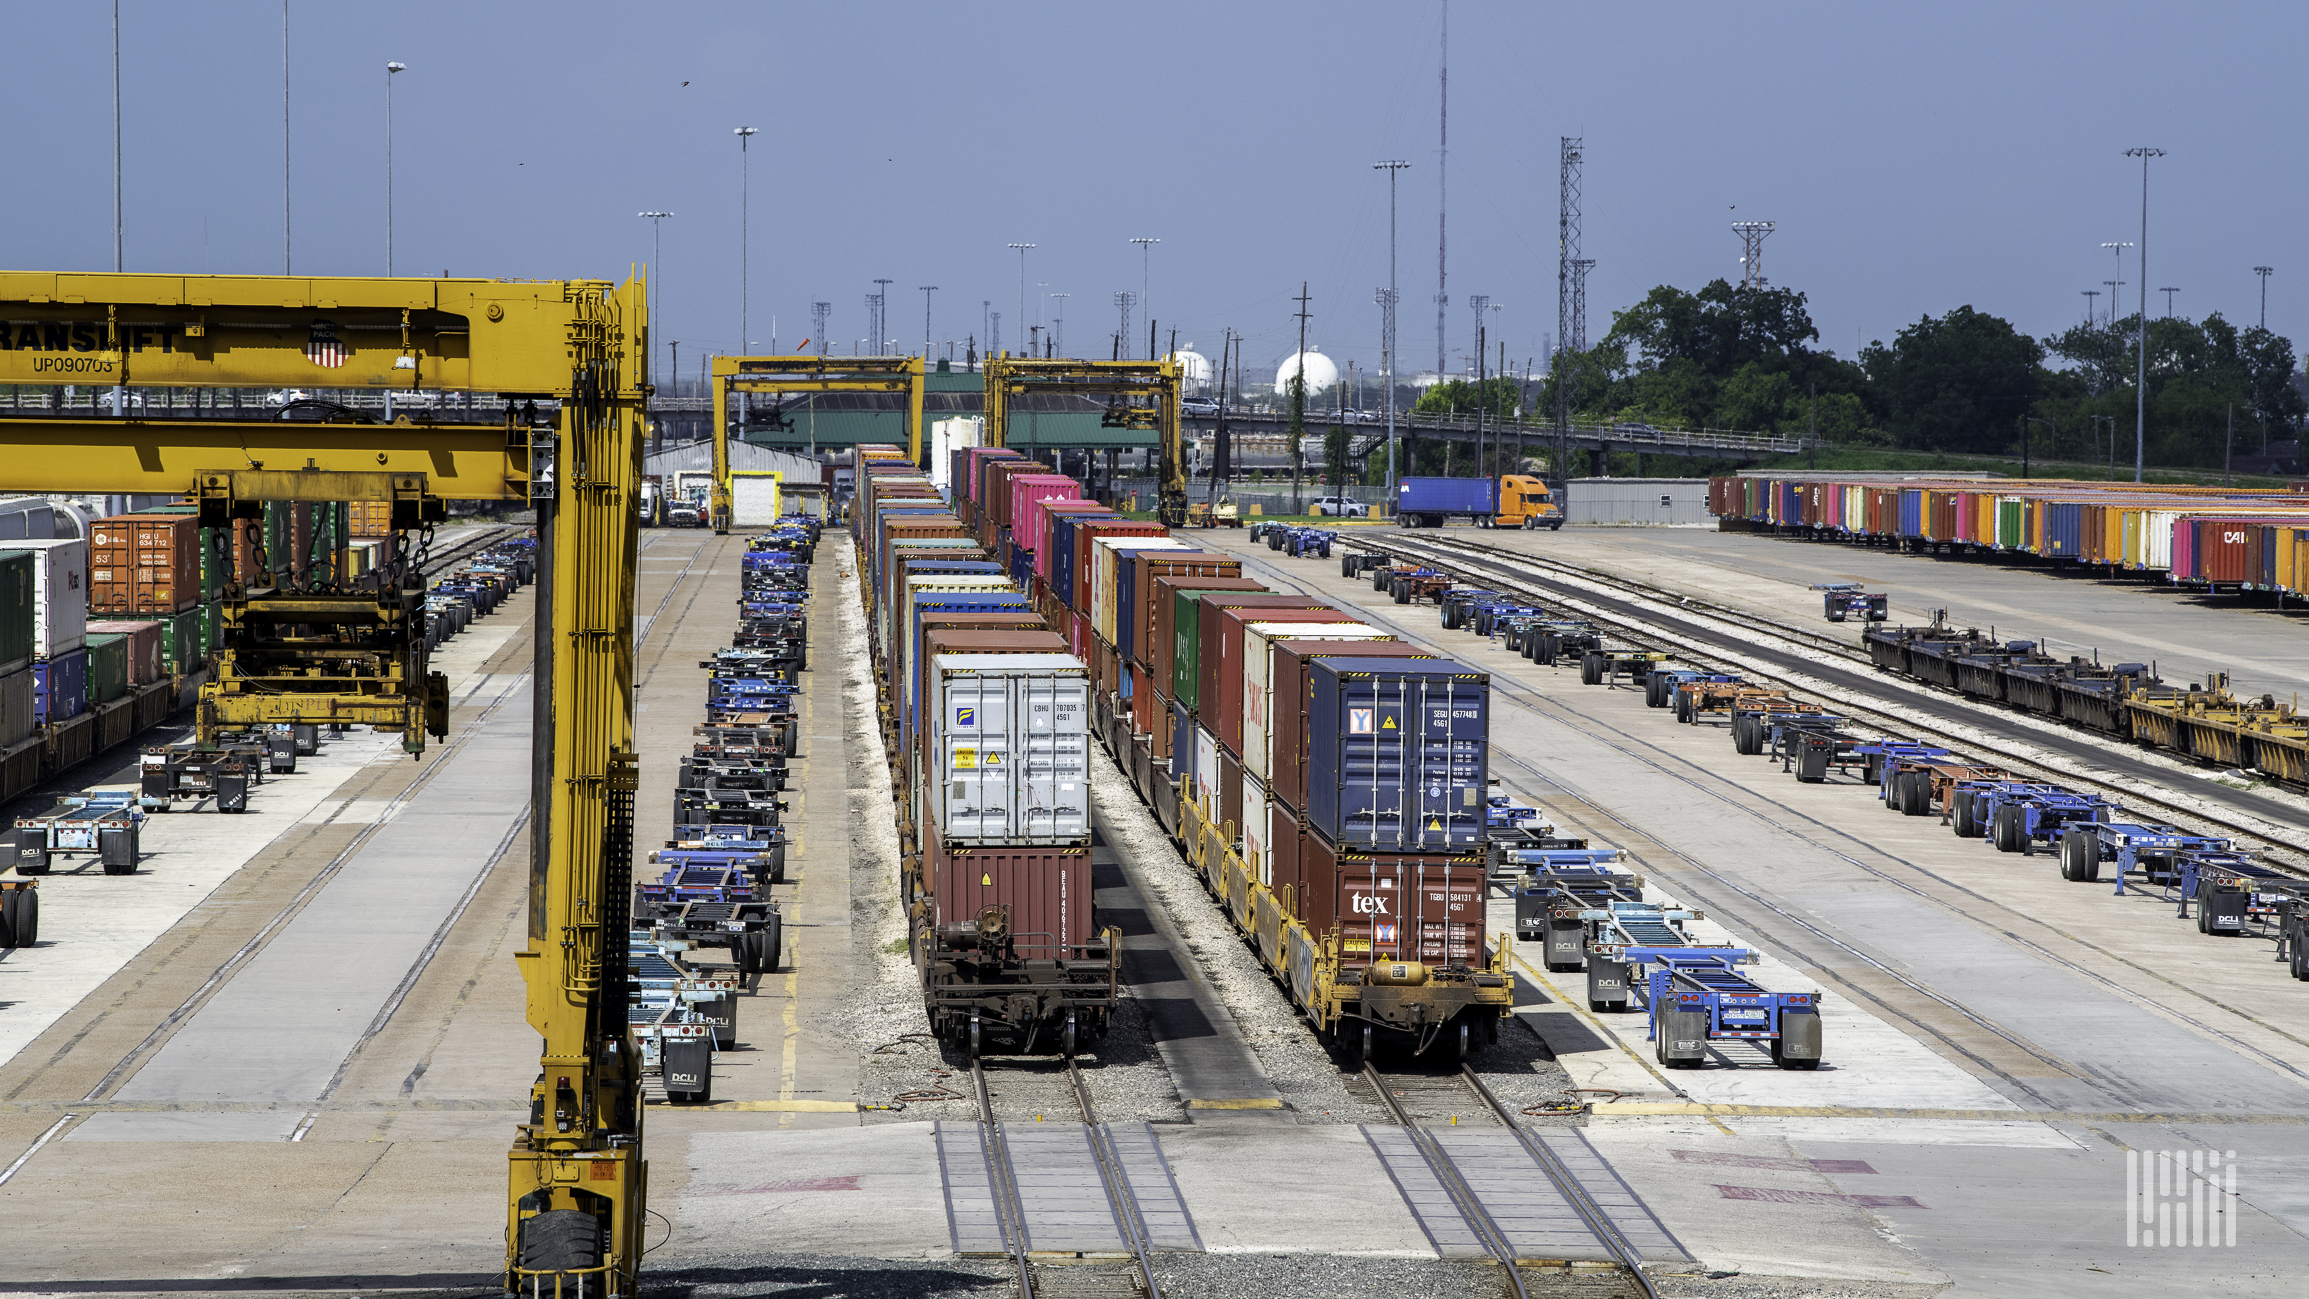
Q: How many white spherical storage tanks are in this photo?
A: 2